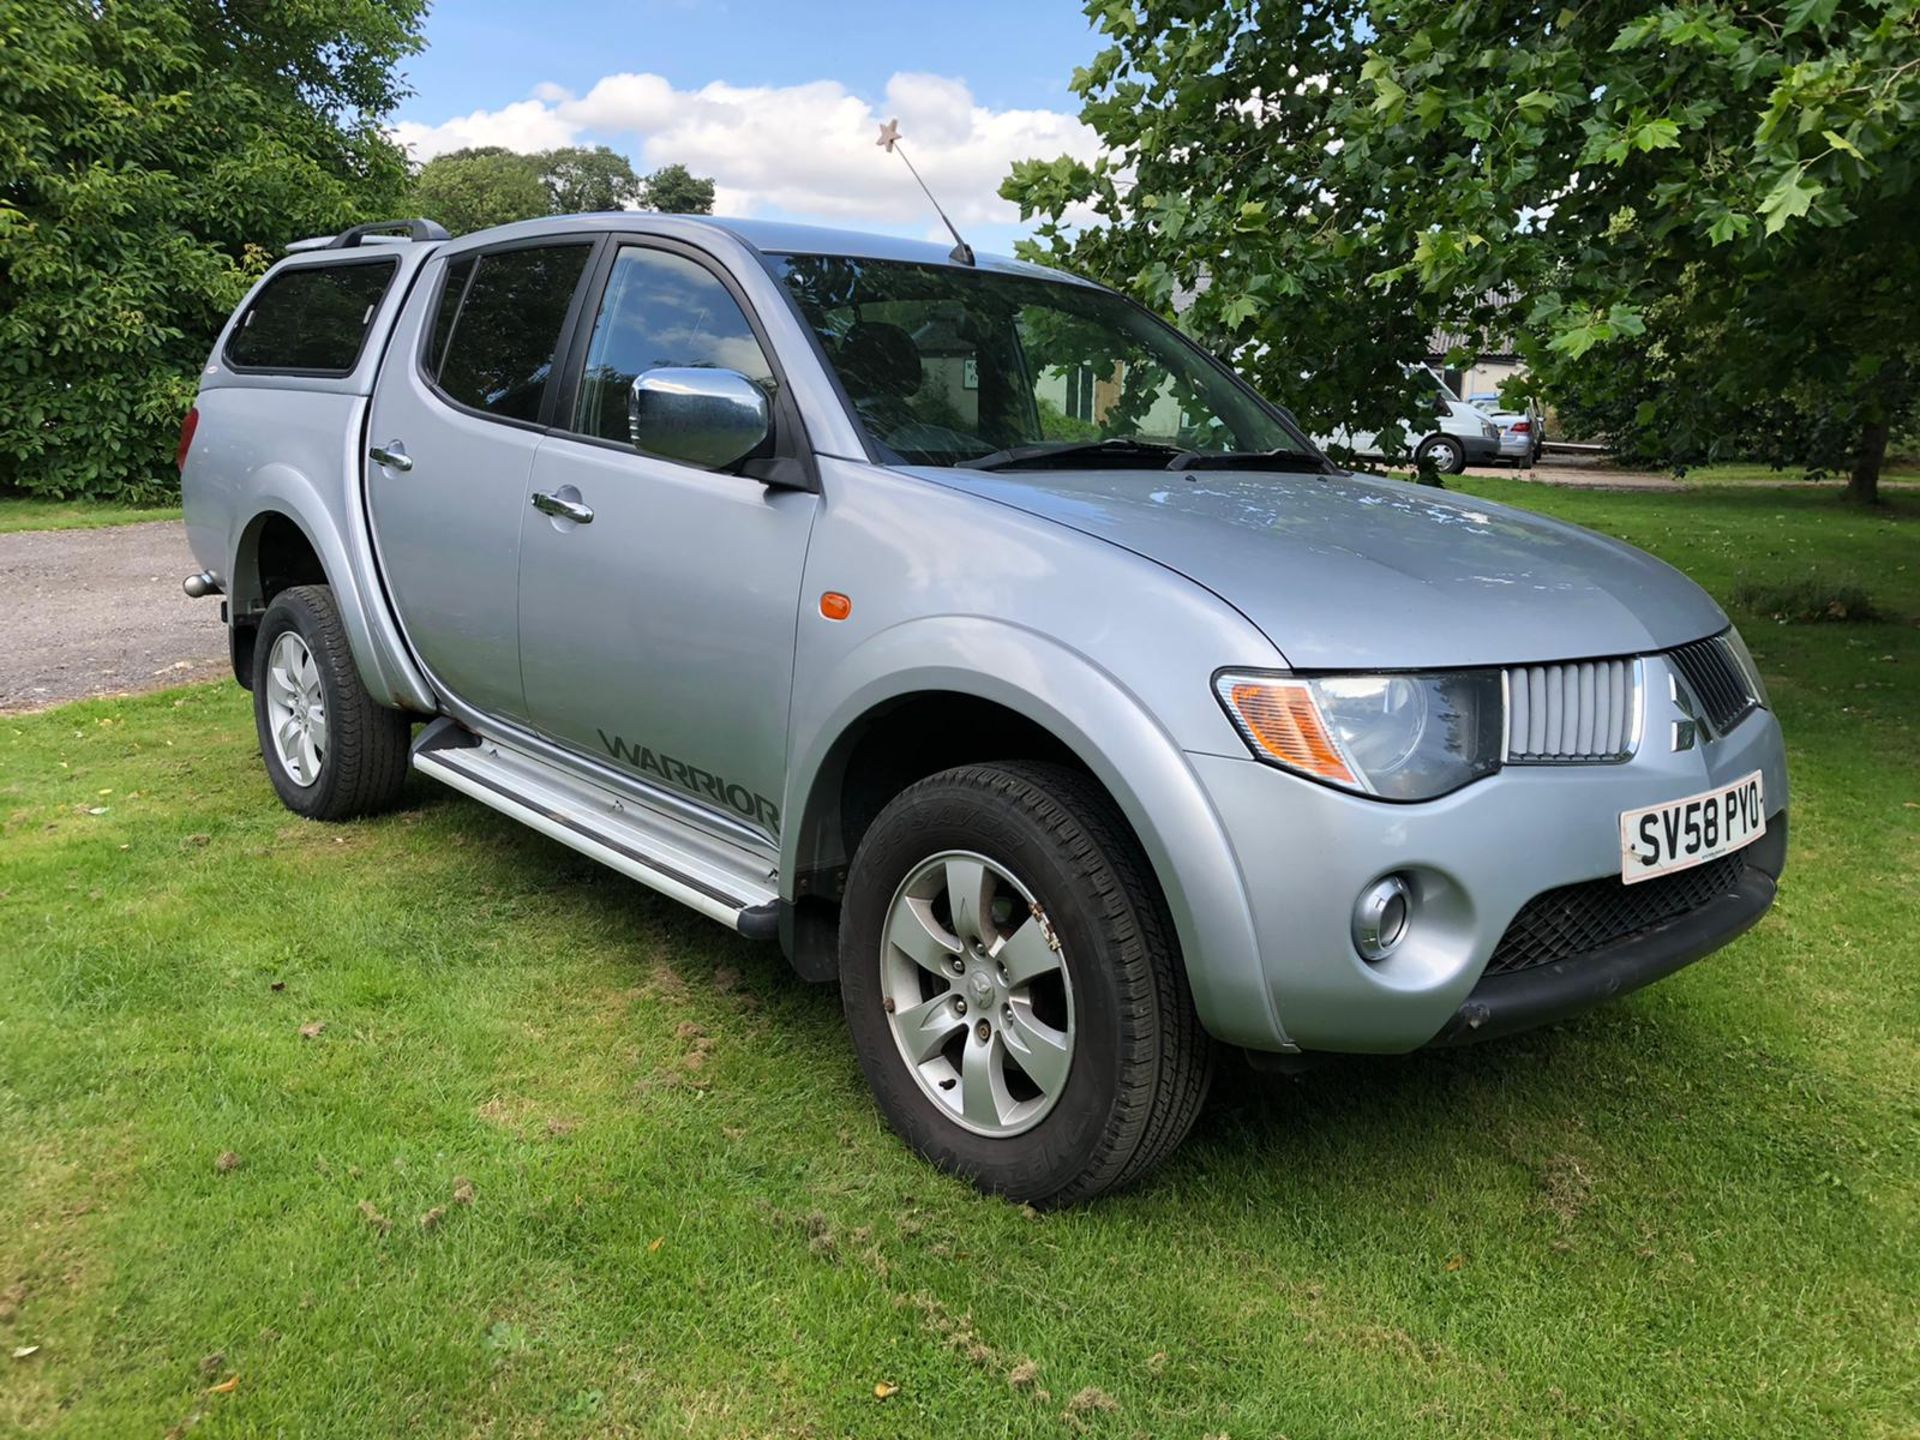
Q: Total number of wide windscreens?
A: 1